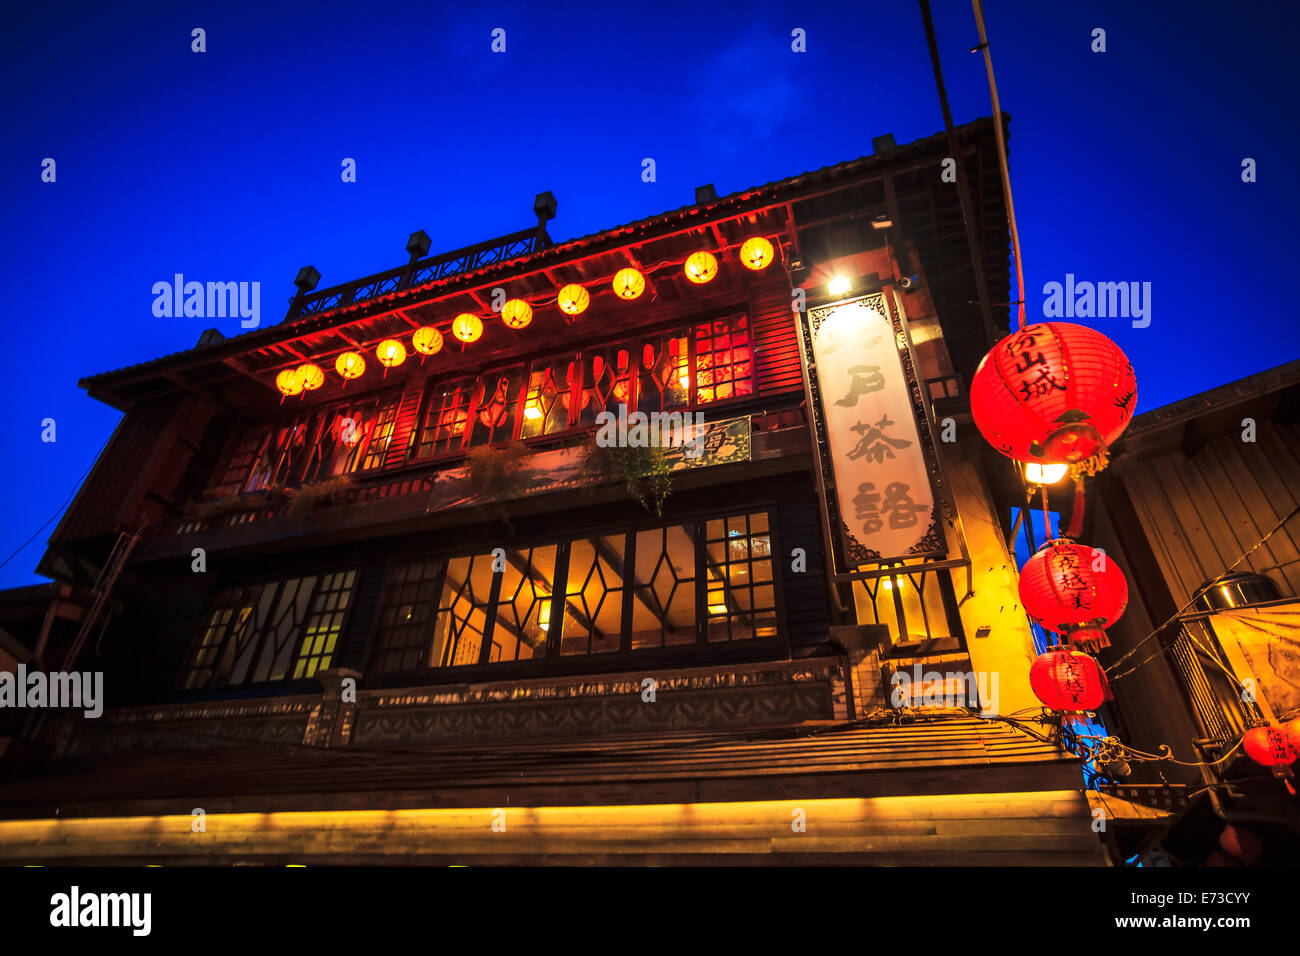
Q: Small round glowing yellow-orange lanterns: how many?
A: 11